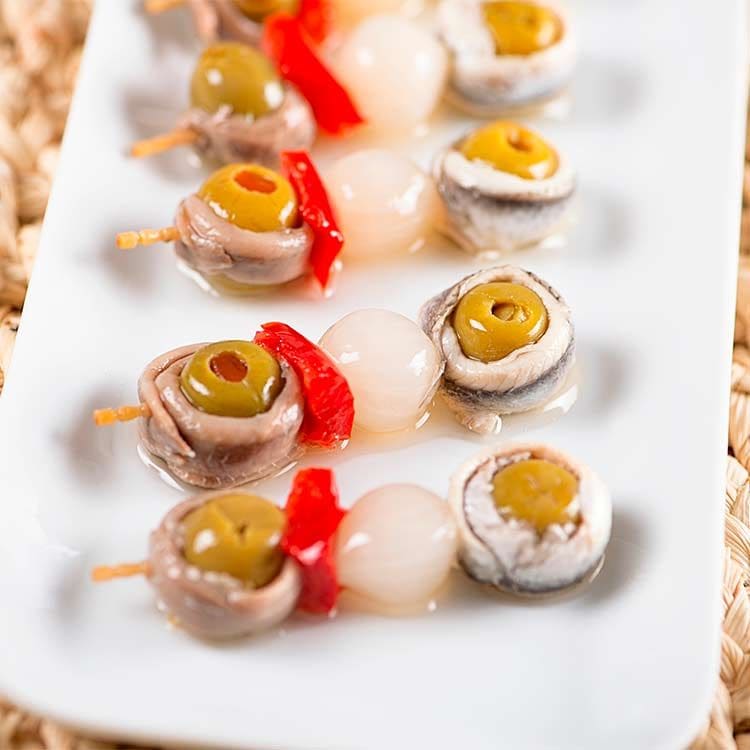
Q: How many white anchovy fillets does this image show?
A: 4